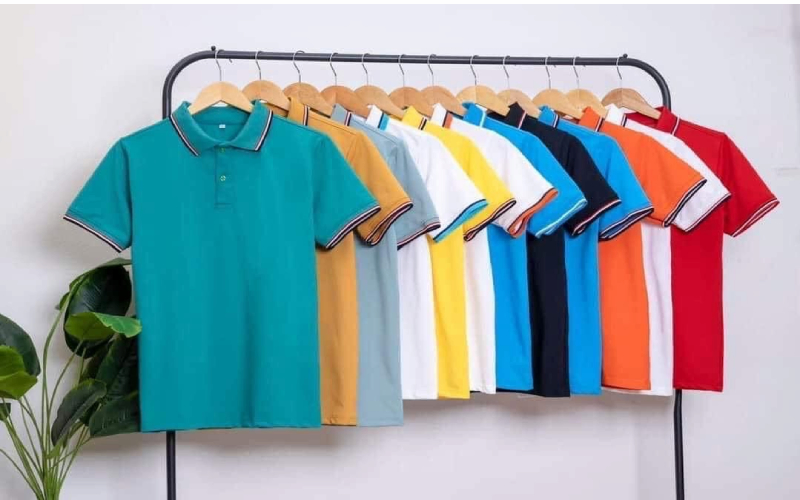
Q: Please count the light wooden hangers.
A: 12